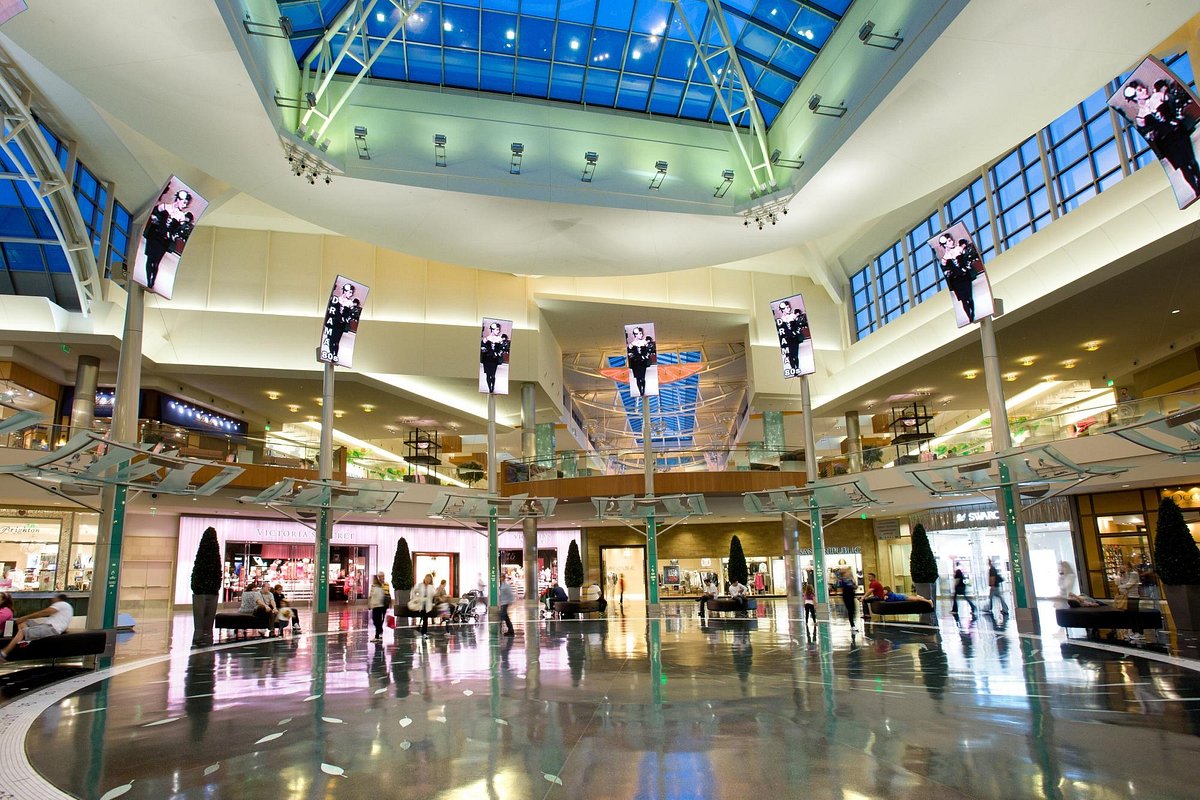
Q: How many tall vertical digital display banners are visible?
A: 7